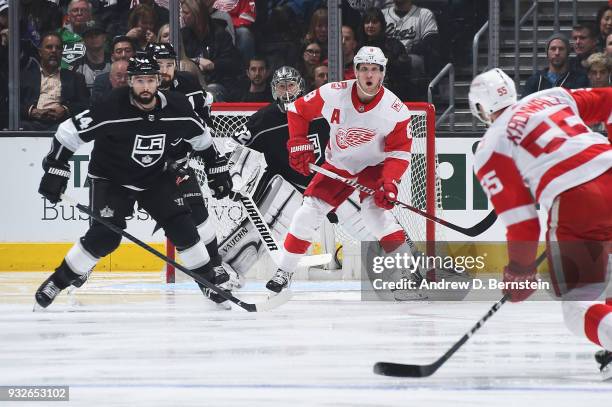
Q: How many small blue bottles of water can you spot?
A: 0